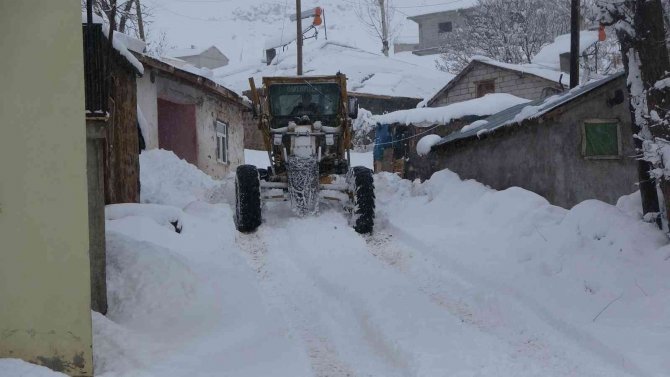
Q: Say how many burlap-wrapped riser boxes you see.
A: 0